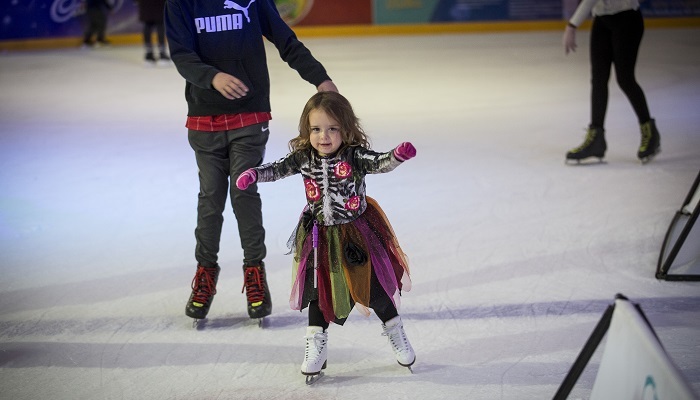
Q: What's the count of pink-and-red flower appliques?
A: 3